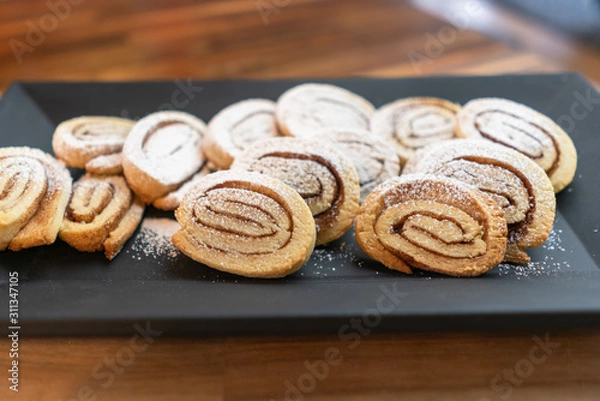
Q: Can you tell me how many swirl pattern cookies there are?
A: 13